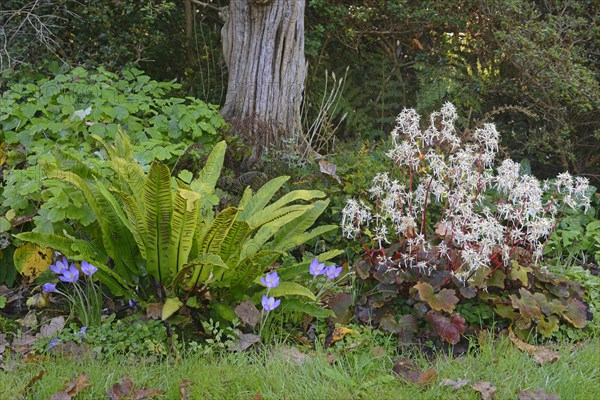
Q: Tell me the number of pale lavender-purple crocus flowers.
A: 8